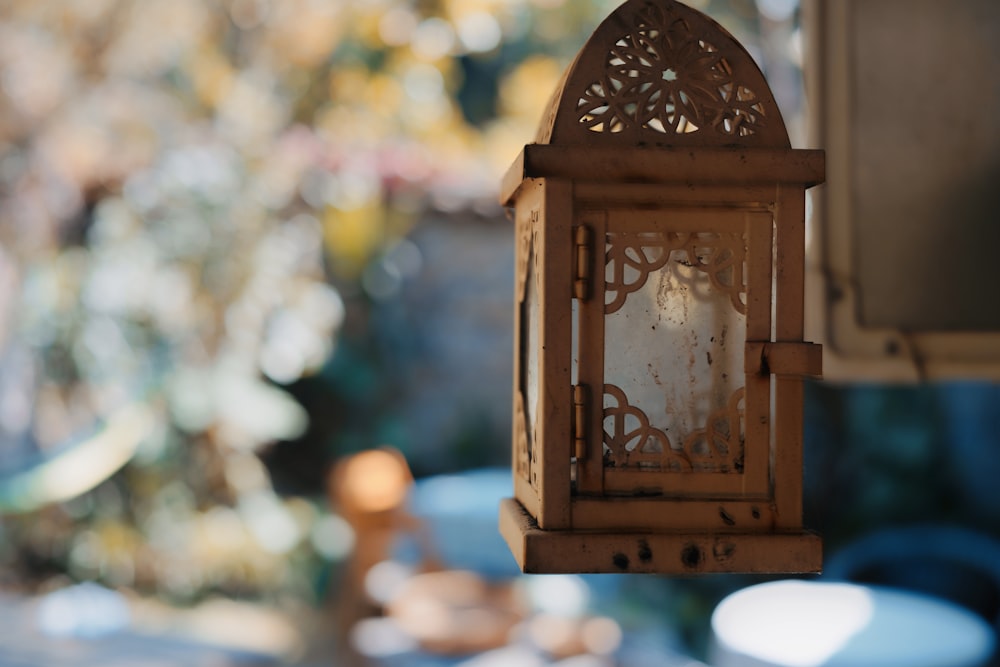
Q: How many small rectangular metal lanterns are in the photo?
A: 1